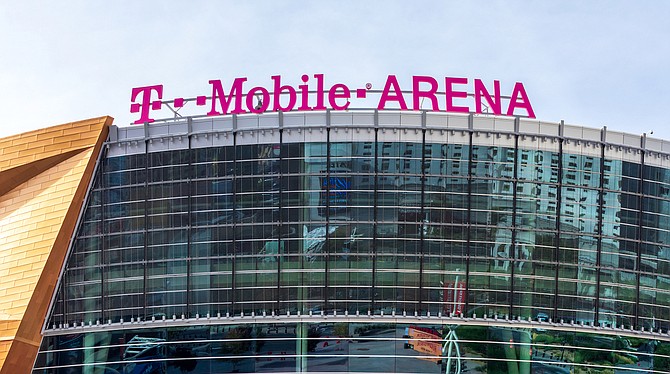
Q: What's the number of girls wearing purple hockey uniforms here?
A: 0